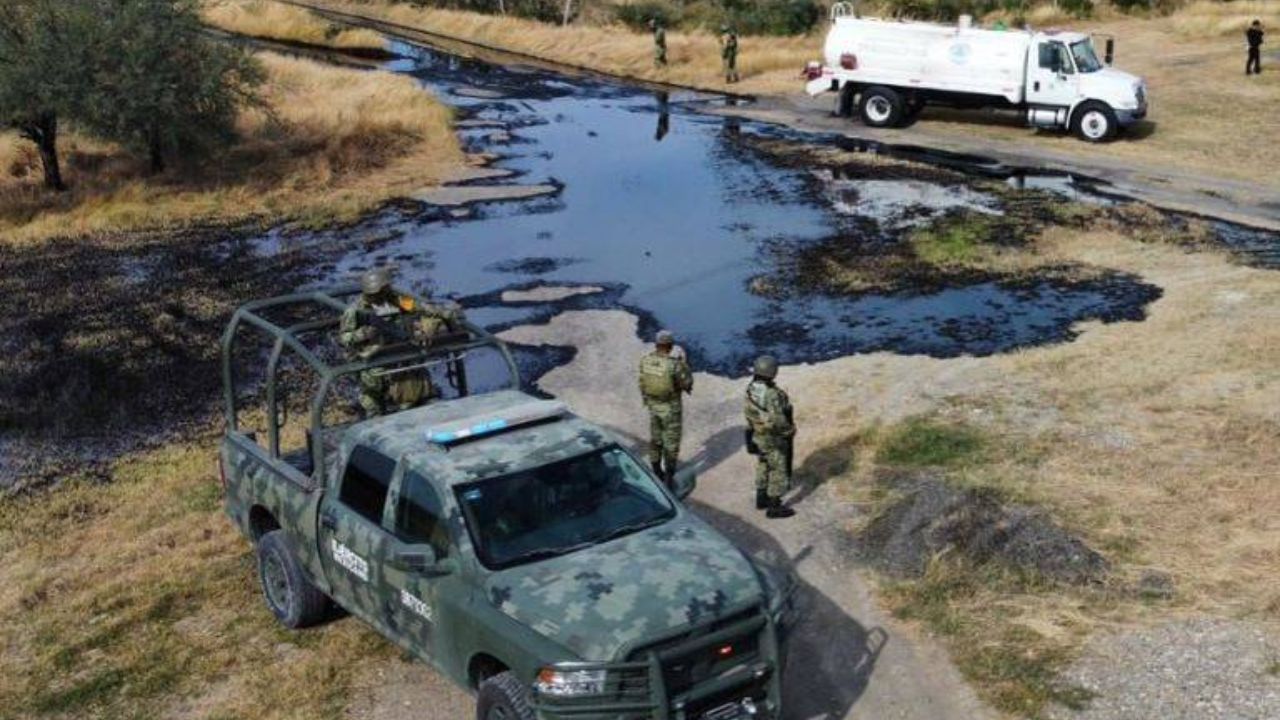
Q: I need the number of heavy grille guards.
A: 1